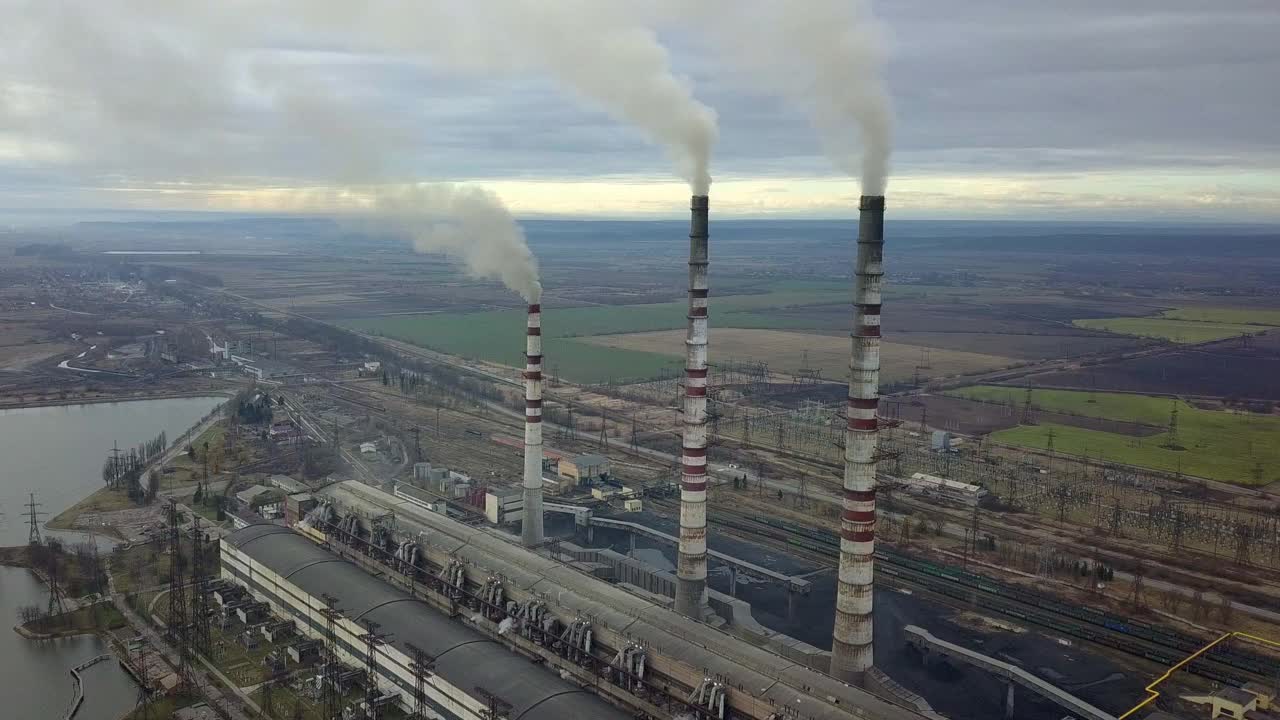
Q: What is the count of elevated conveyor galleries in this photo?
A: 2